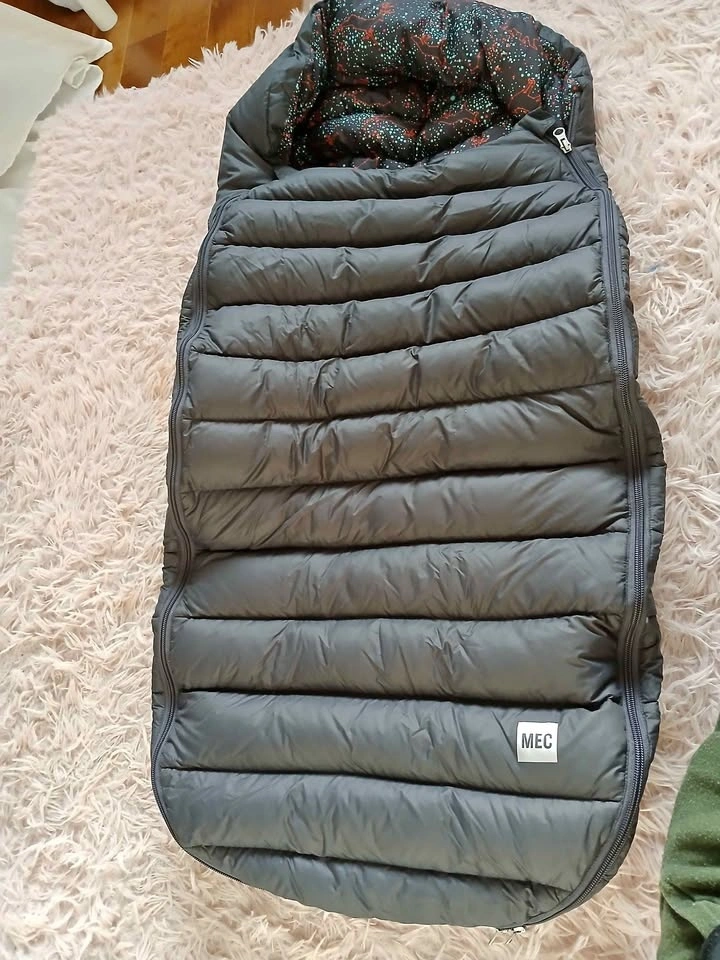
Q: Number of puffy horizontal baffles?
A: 12